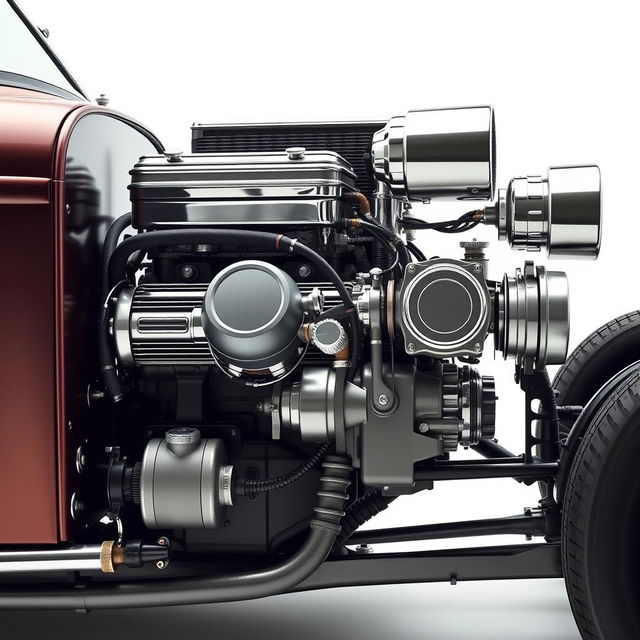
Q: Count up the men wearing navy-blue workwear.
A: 0